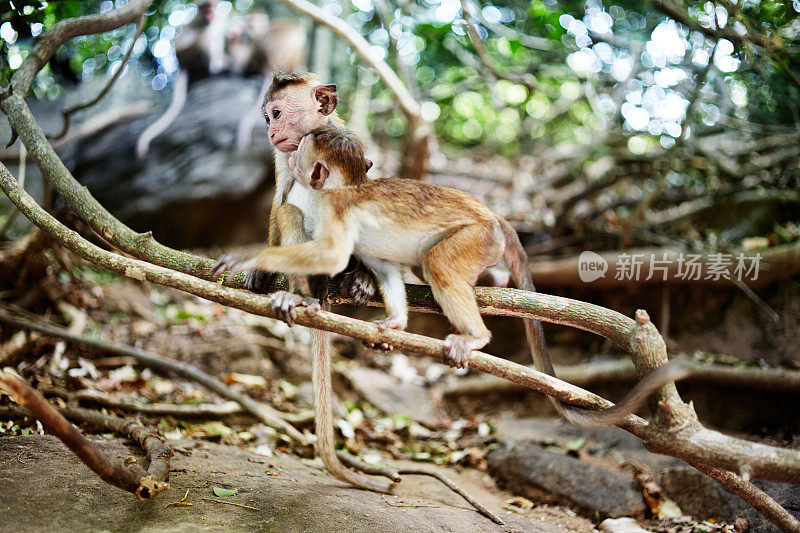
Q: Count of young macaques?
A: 2